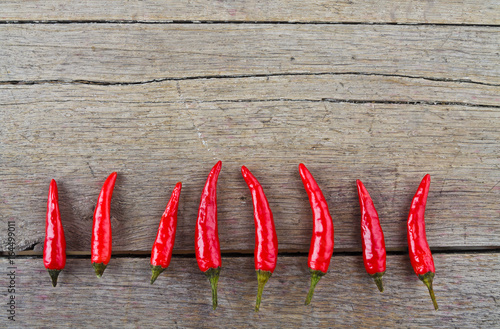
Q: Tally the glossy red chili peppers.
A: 8